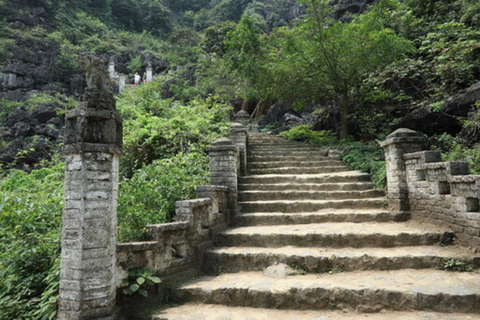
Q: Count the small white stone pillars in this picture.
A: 3